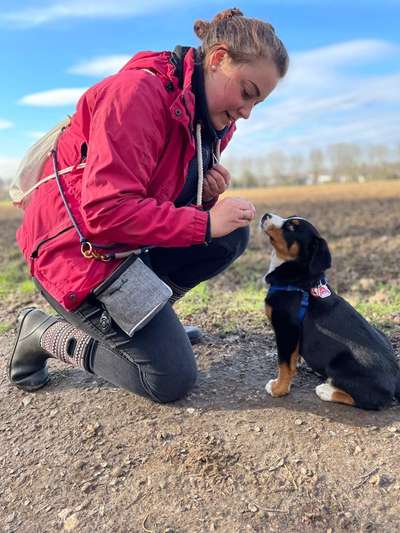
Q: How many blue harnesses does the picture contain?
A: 1